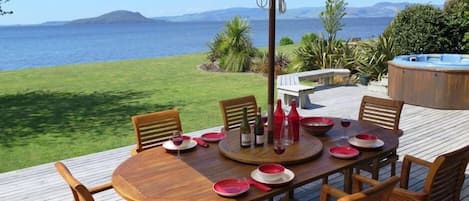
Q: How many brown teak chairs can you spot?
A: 6